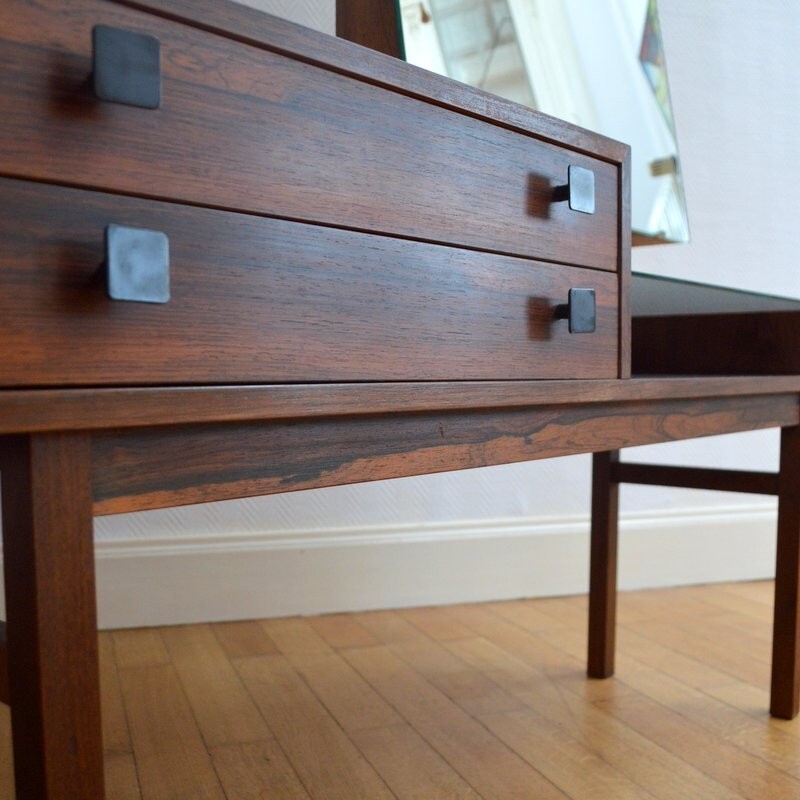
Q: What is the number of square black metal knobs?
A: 4